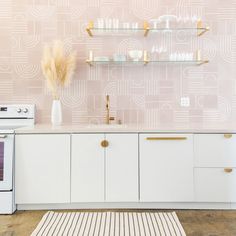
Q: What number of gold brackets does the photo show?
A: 6